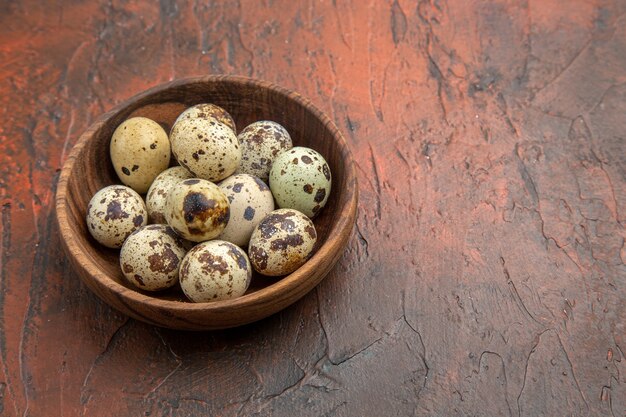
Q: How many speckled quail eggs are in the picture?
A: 12